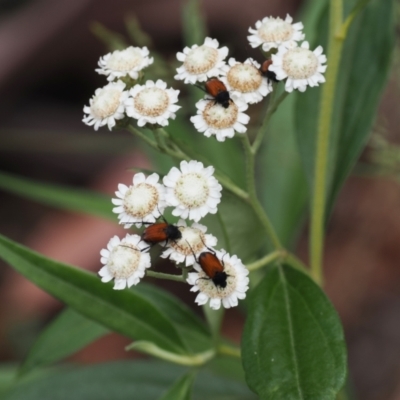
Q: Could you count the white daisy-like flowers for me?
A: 13